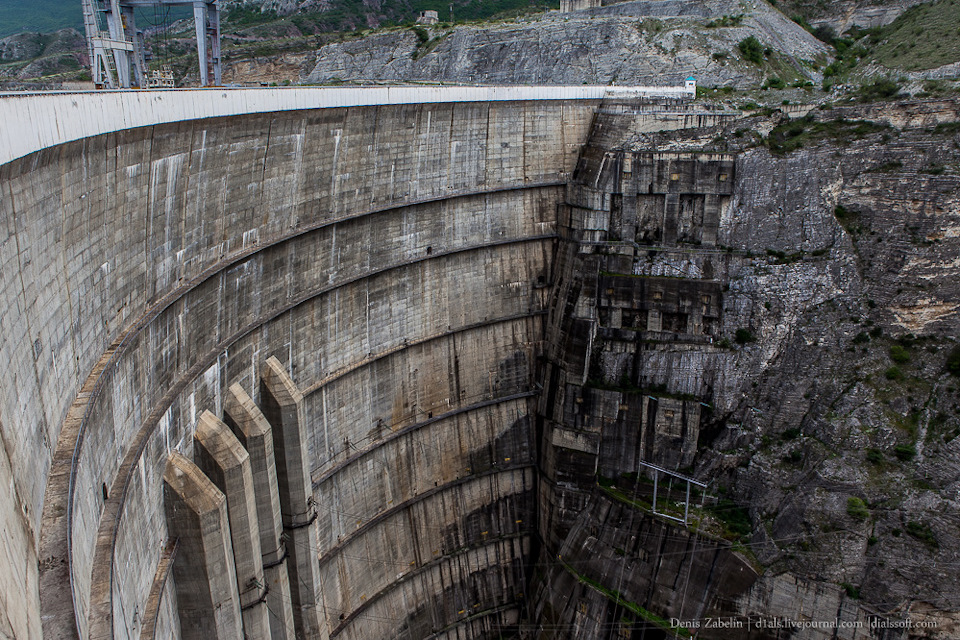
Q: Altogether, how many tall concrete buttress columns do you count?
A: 4